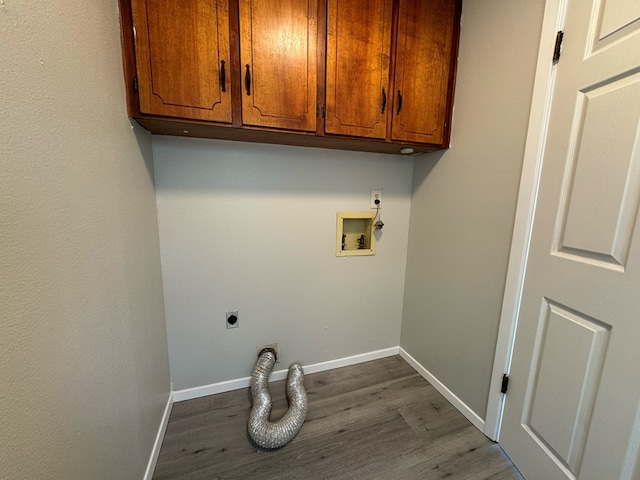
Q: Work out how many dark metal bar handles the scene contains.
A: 4